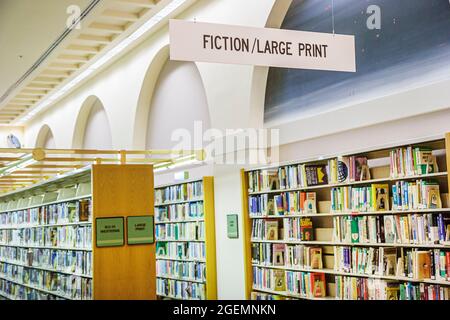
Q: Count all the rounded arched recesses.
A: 4